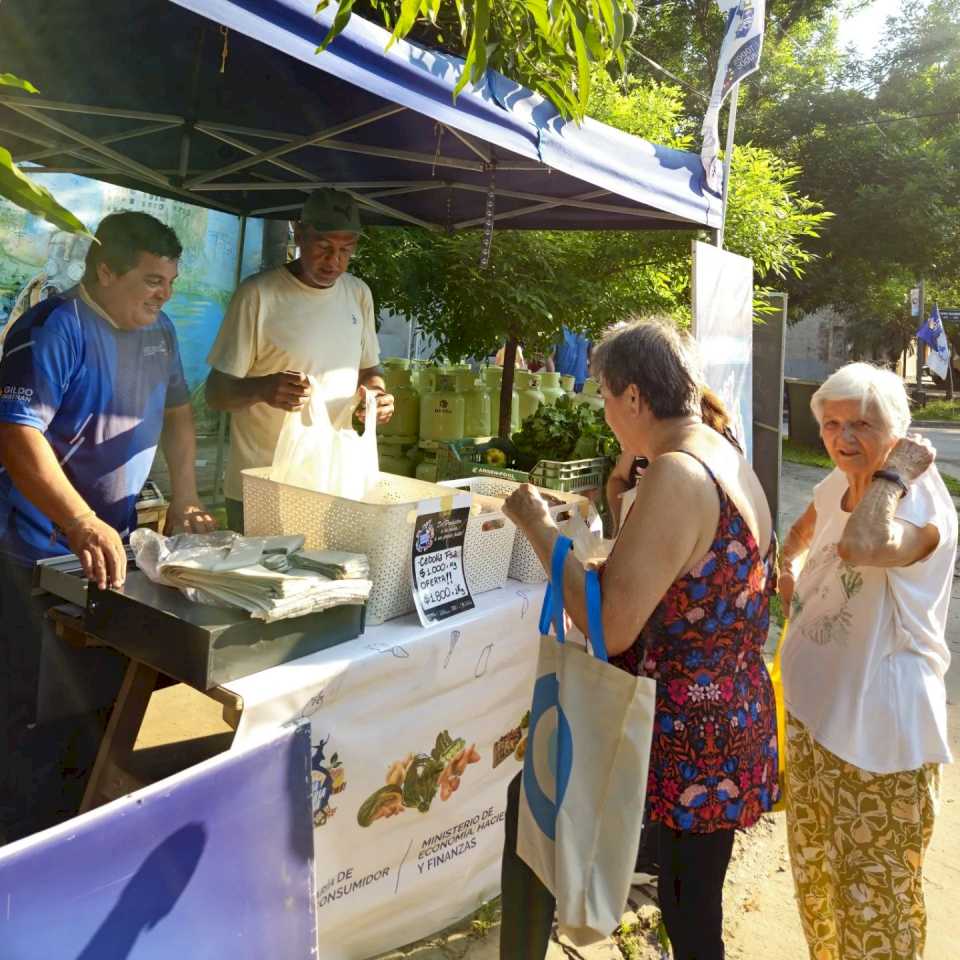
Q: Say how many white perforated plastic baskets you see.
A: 3